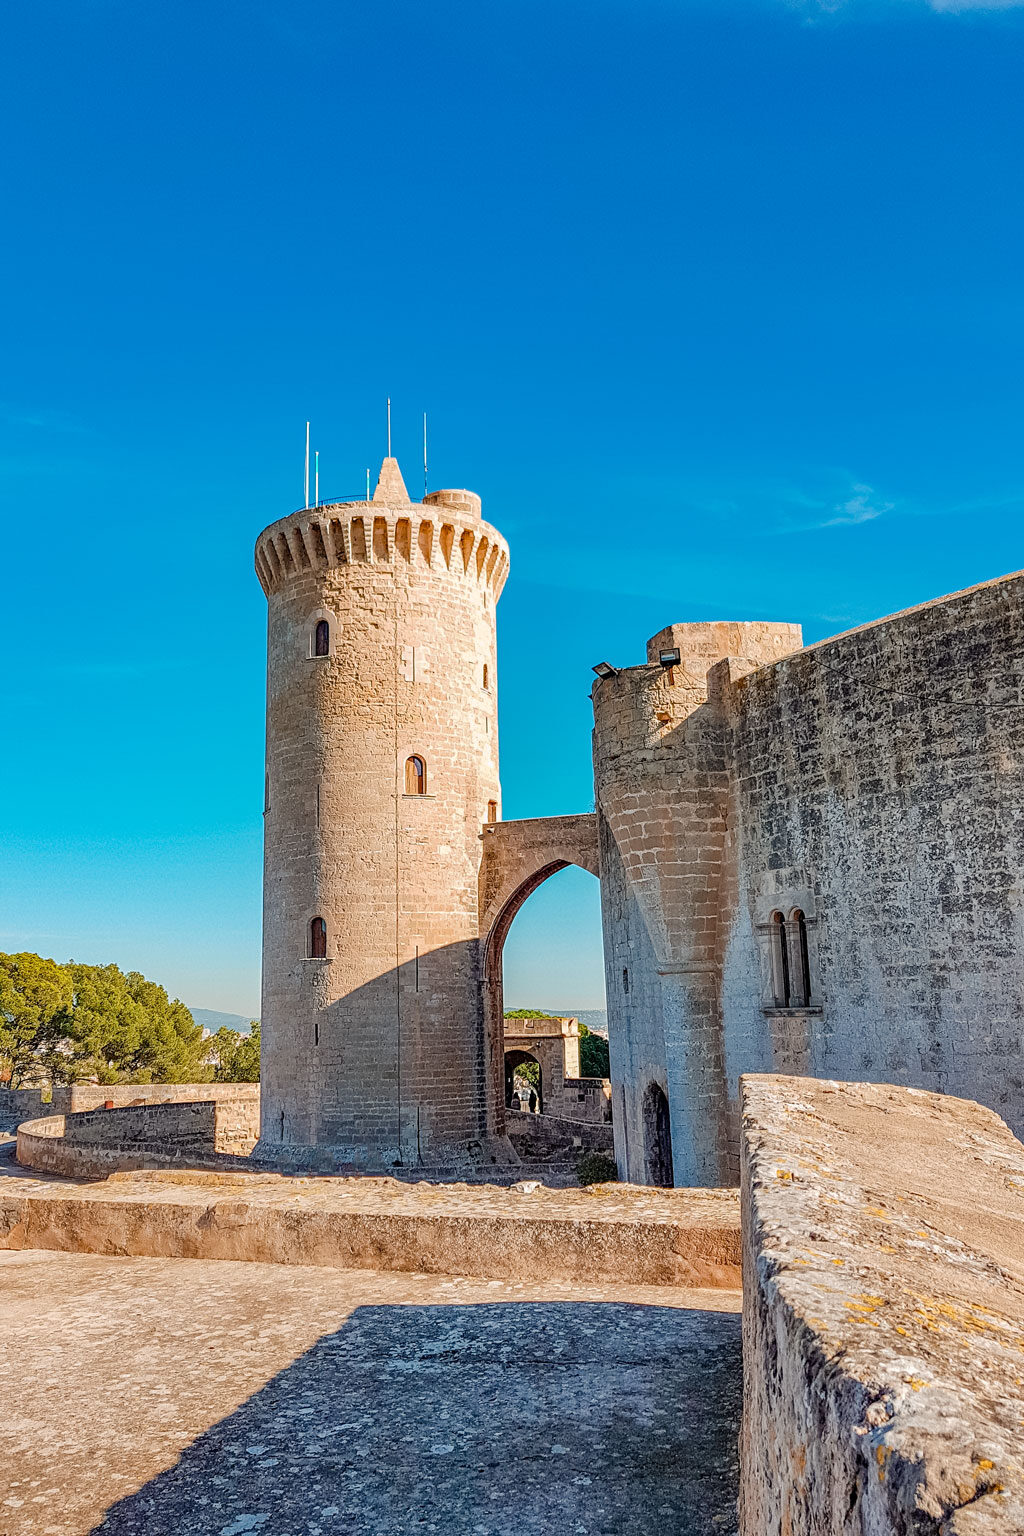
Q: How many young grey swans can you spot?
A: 0